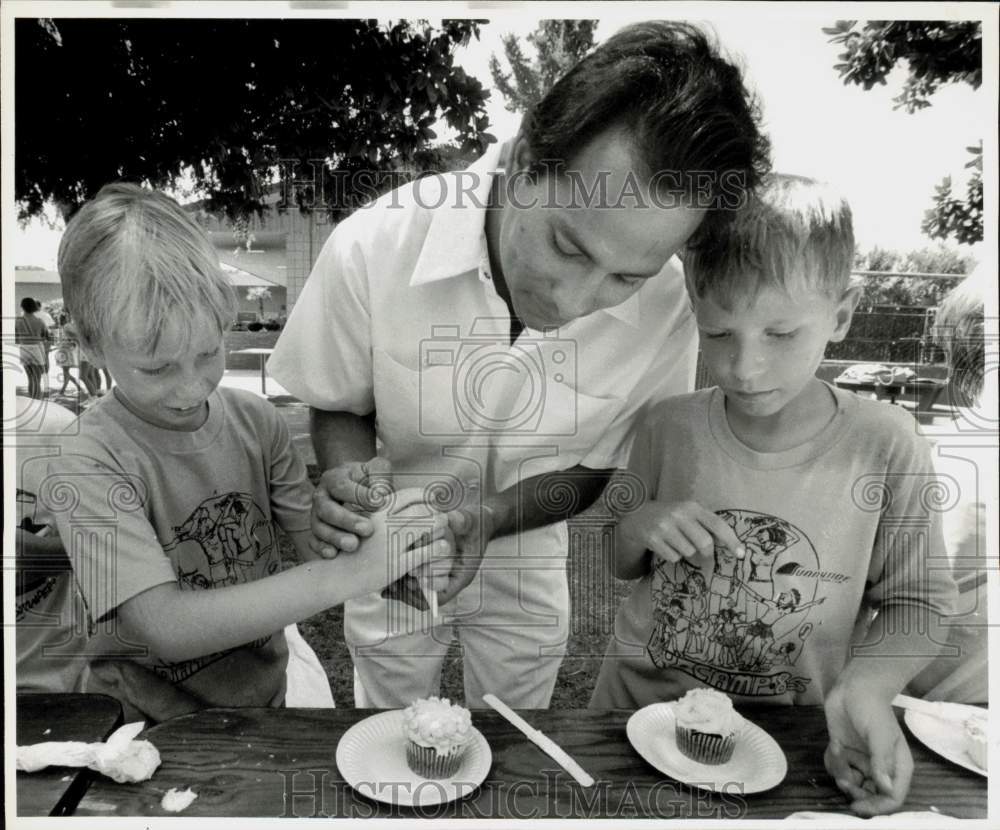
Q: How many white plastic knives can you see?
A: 2